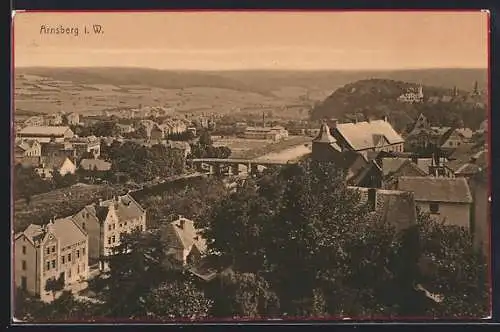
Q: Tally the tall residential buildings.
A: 2